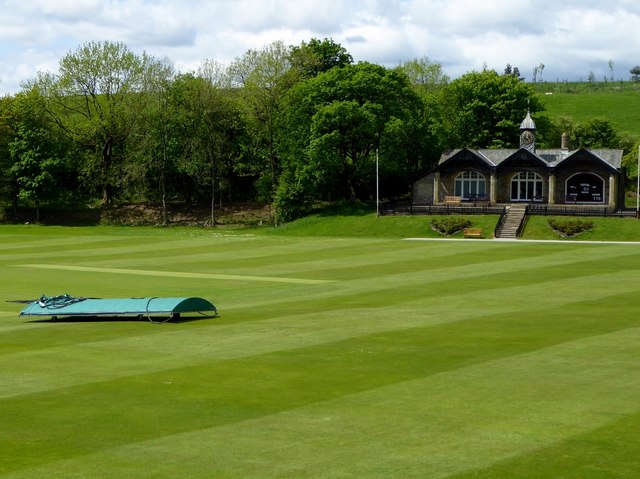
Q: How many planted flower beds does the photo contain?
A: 2